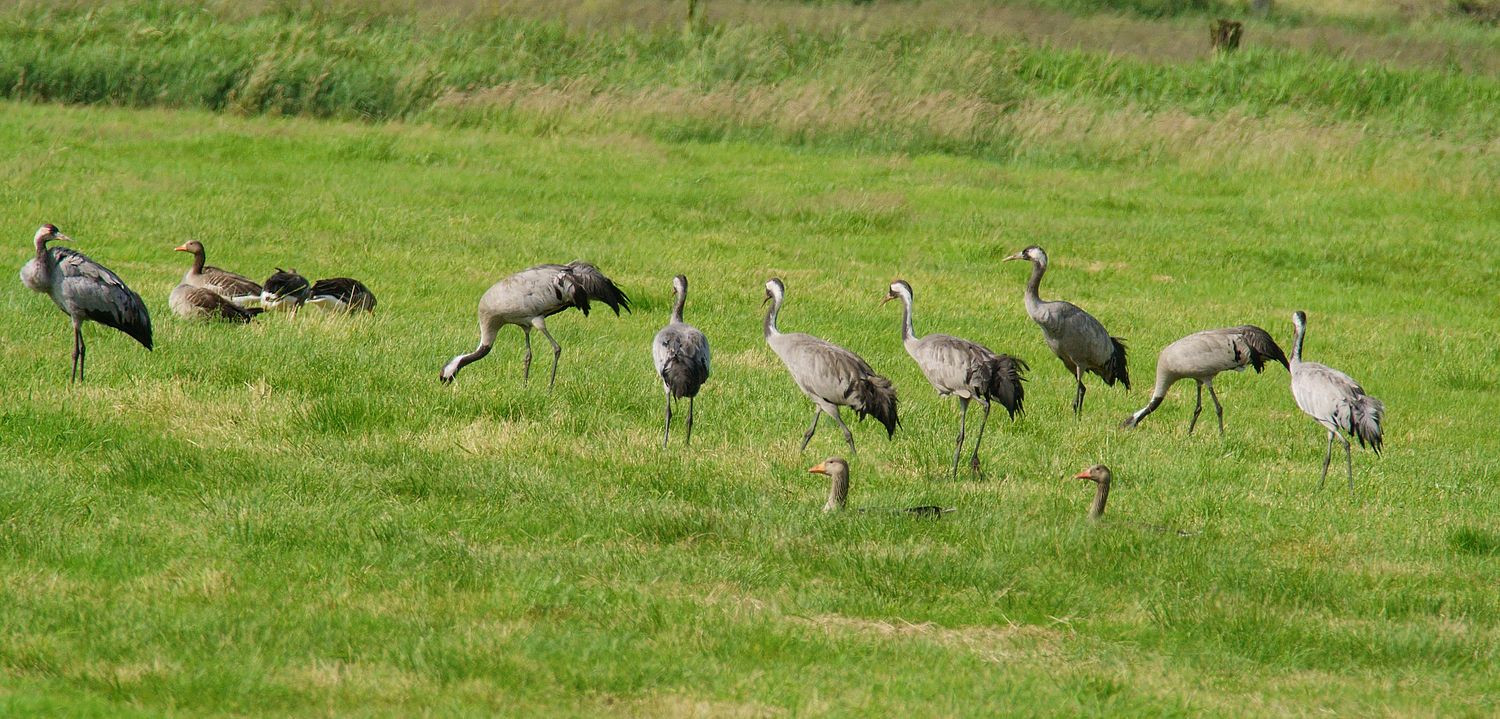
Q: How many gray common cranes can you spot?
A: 8